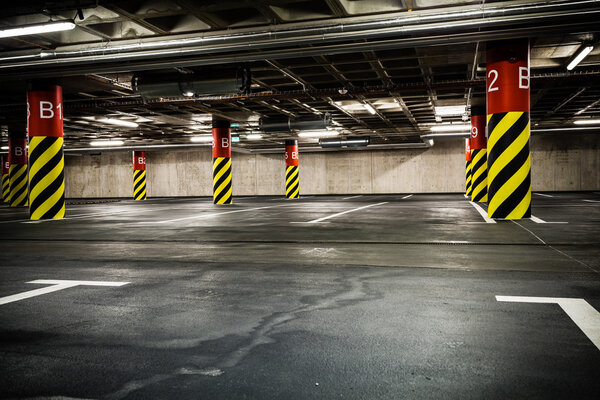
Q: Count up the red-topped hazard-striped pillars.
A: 9